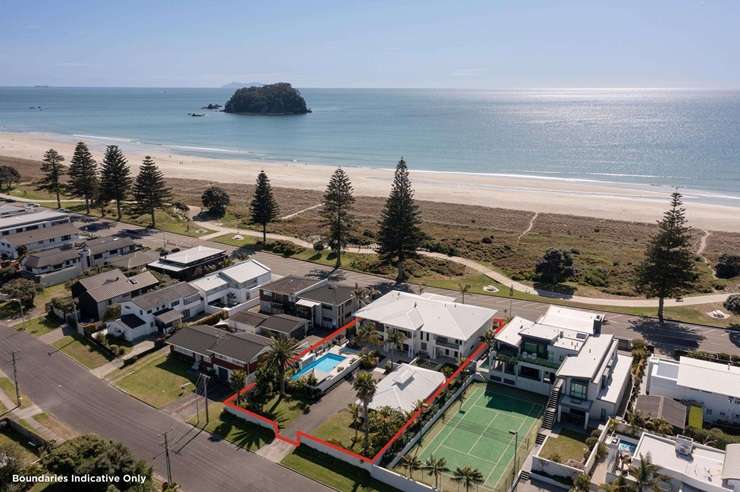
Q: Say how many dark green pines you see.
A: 8